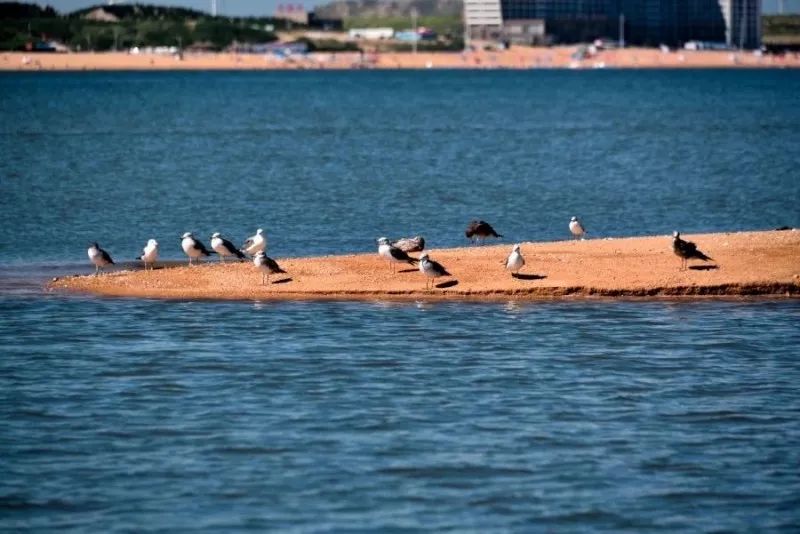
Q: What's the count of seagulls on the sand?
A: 13